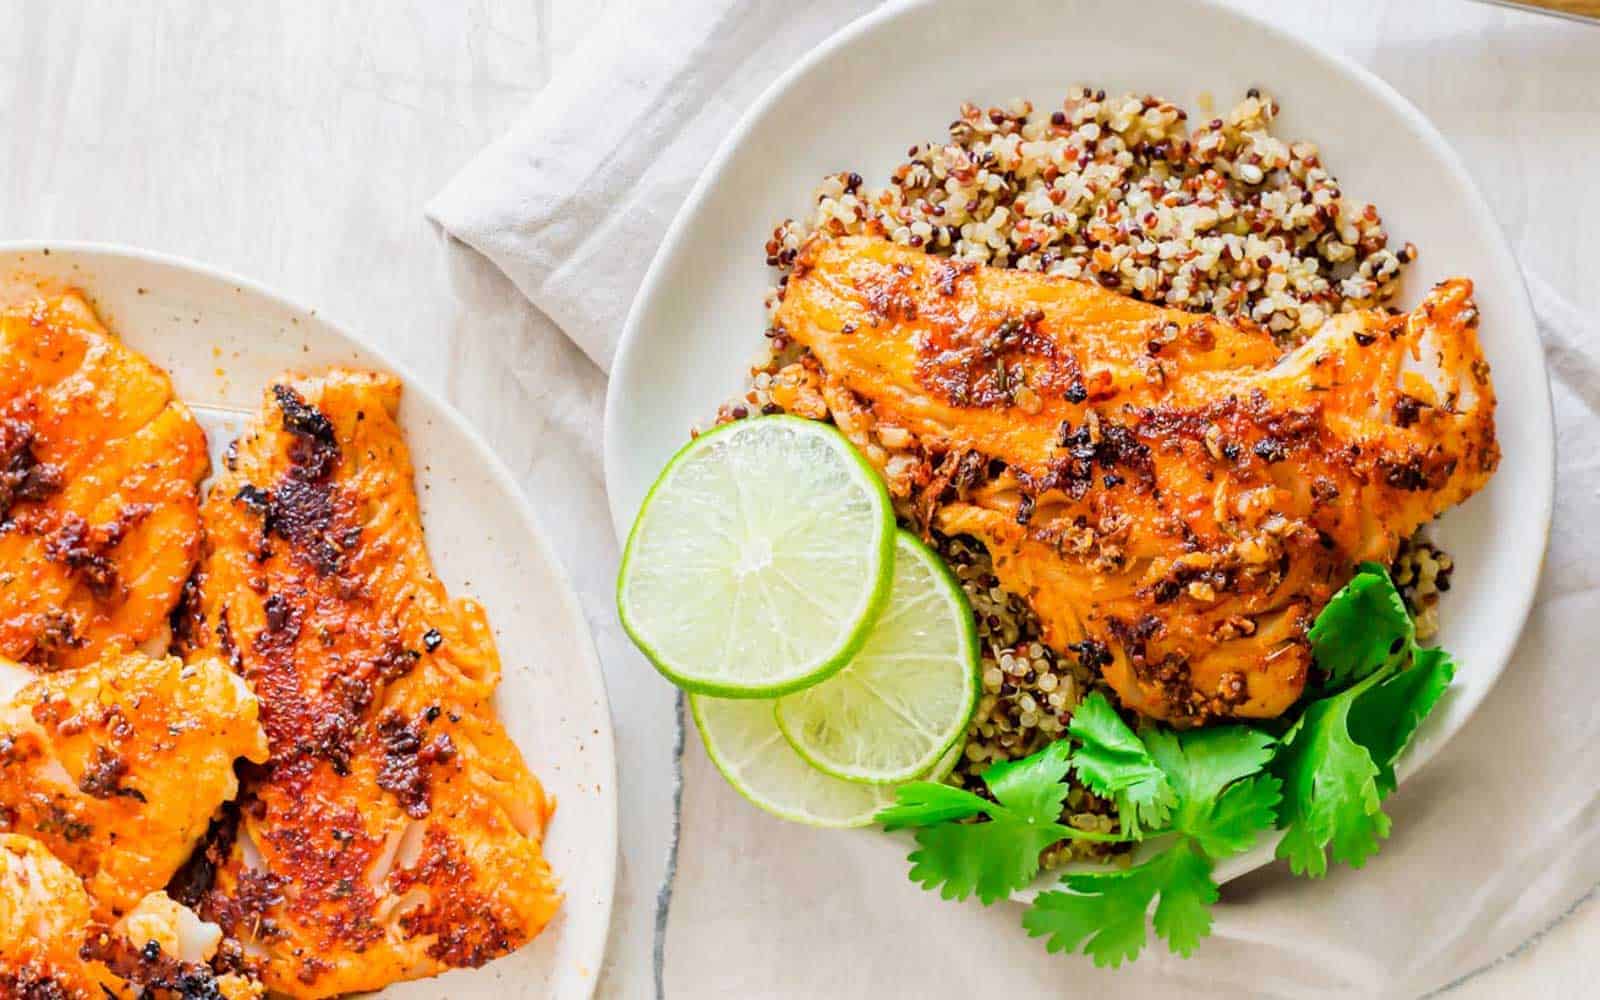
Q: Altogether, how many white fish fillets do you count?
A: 5